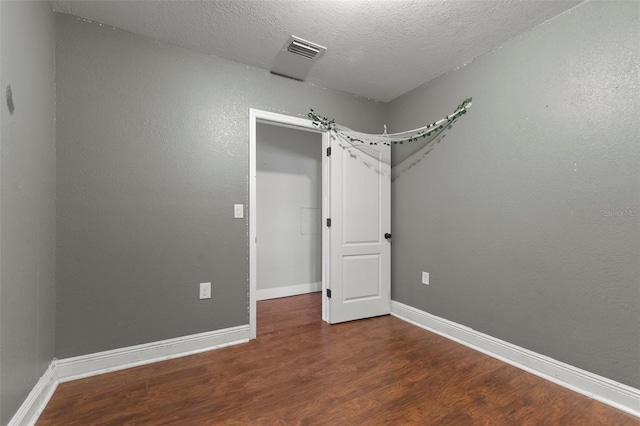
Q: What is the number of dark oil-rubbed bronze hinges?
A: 3